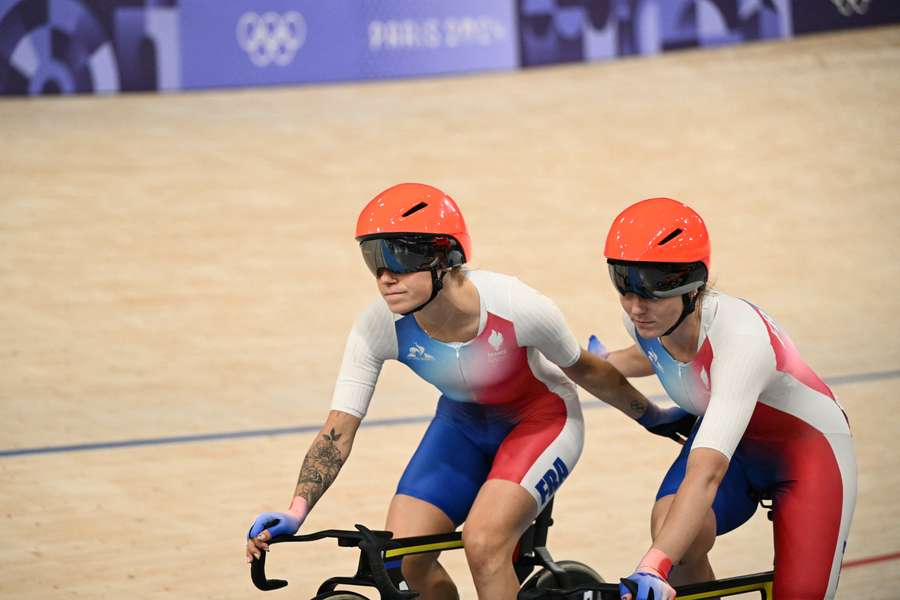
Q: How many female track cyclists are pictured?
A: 2